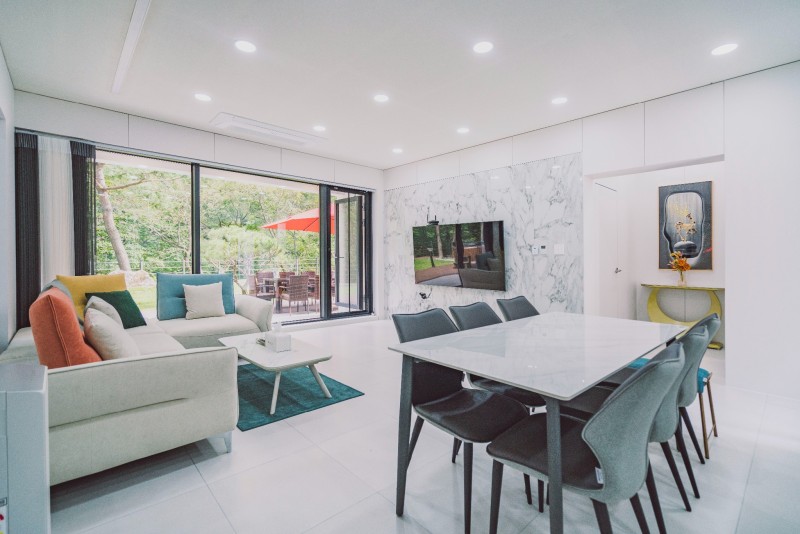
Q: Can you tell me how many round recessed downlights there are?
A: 9